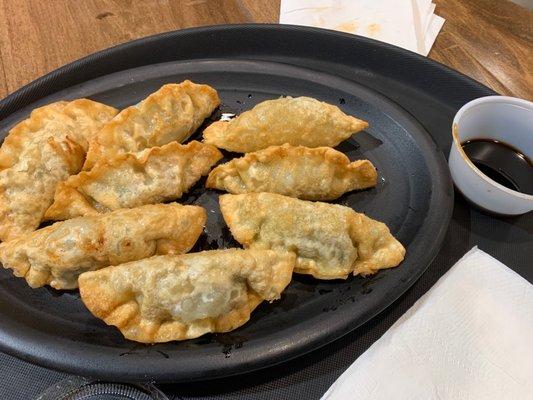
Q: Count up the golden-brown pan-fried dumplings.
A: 9